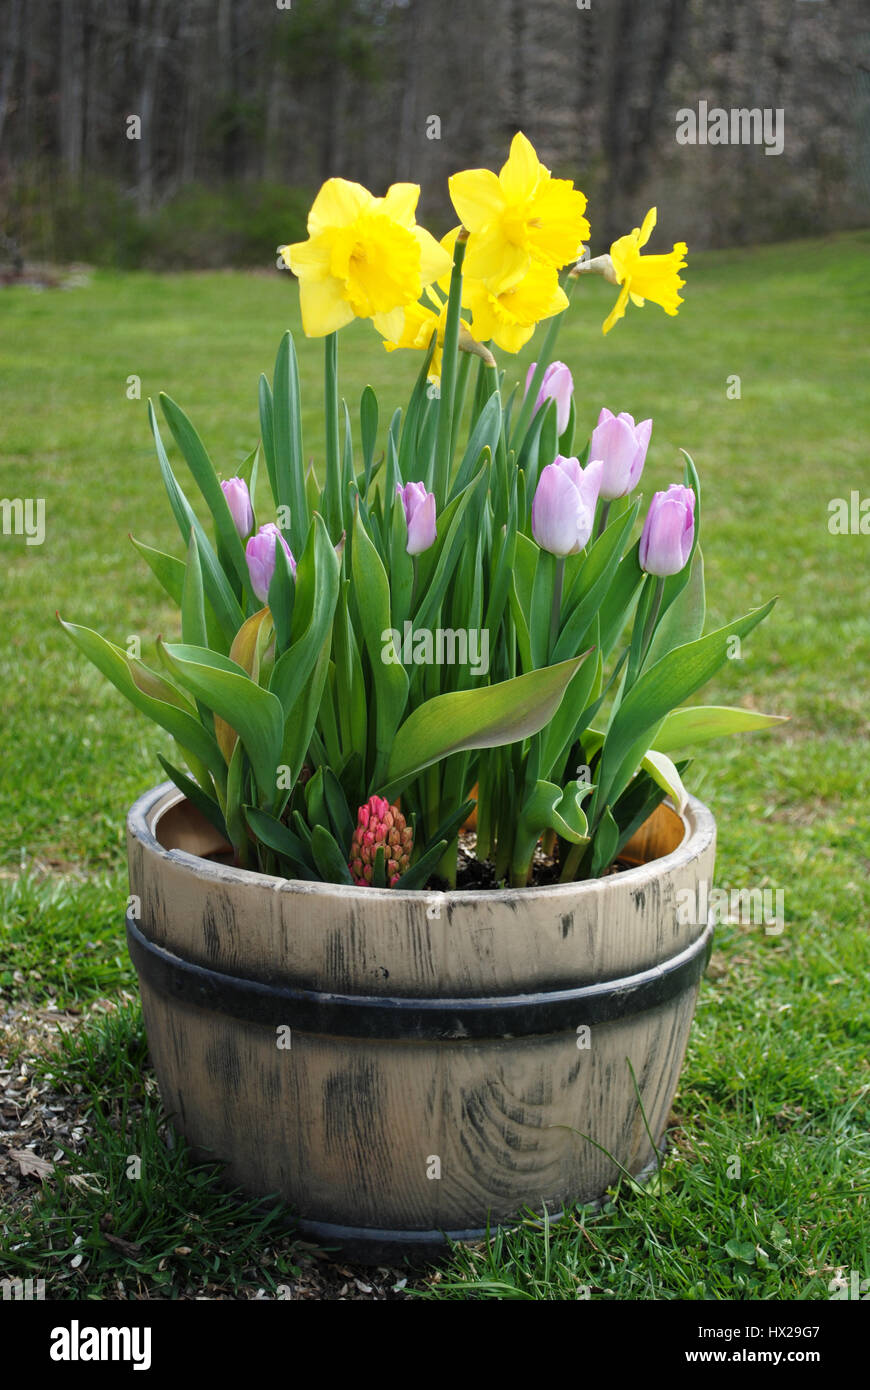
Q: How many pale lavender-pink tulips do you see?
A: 7